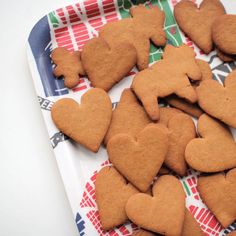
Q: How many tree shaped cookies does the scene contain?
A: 0